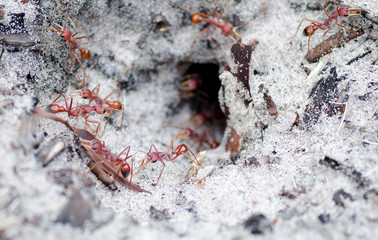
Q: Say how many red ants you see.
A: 10